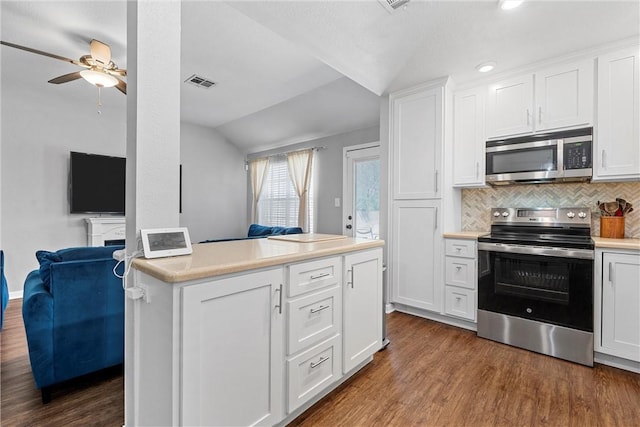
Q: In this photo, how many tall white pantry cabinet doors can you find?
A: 2